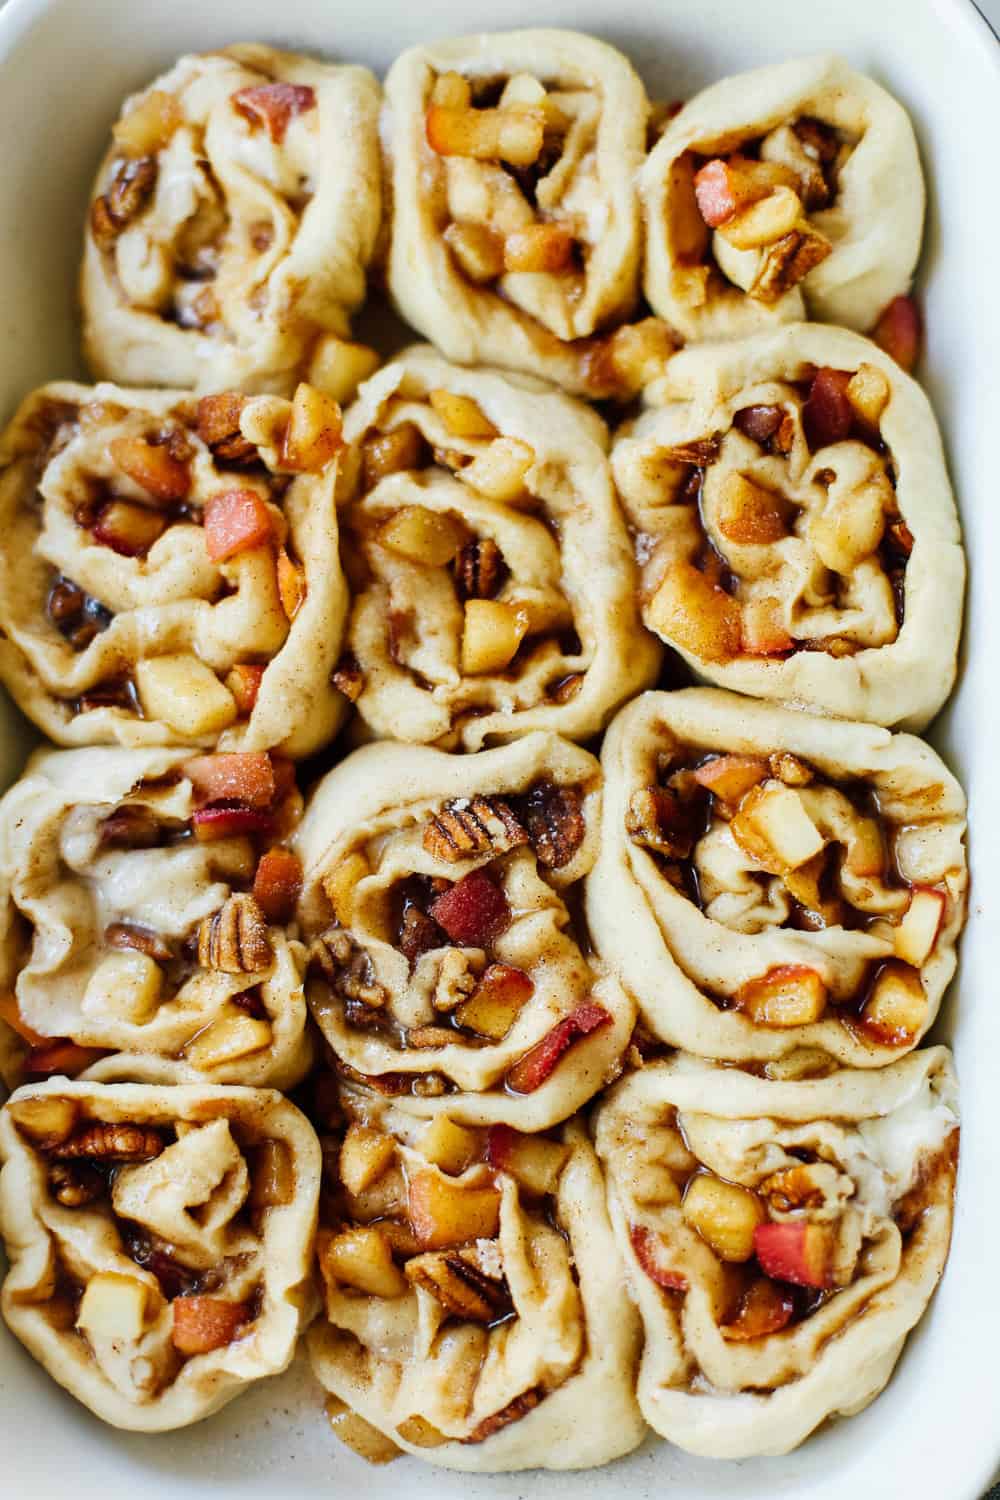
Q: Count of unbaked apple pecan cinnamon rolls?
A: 12